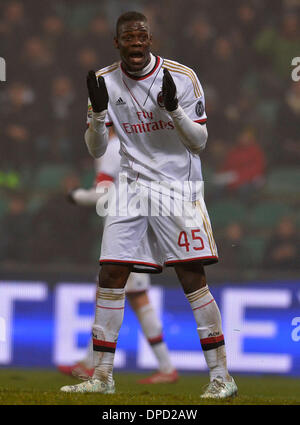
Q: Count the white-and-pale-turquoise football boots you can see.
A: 2